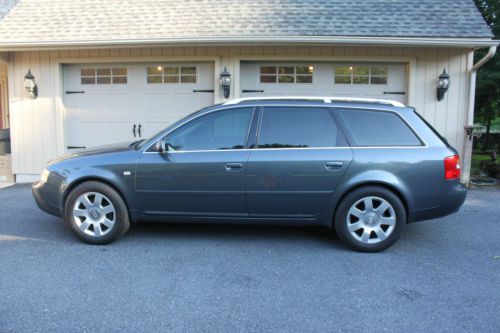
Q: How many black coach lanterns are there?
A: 3